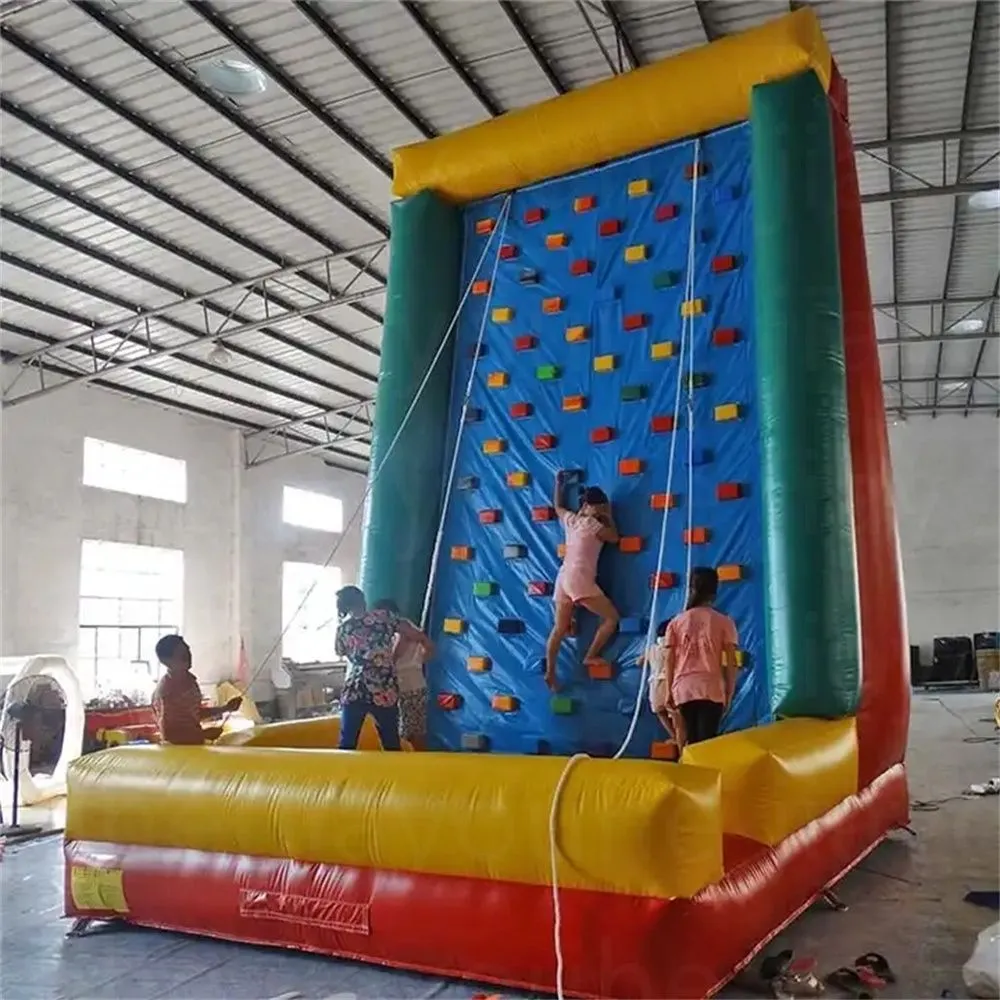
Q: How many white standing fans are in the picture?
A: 0